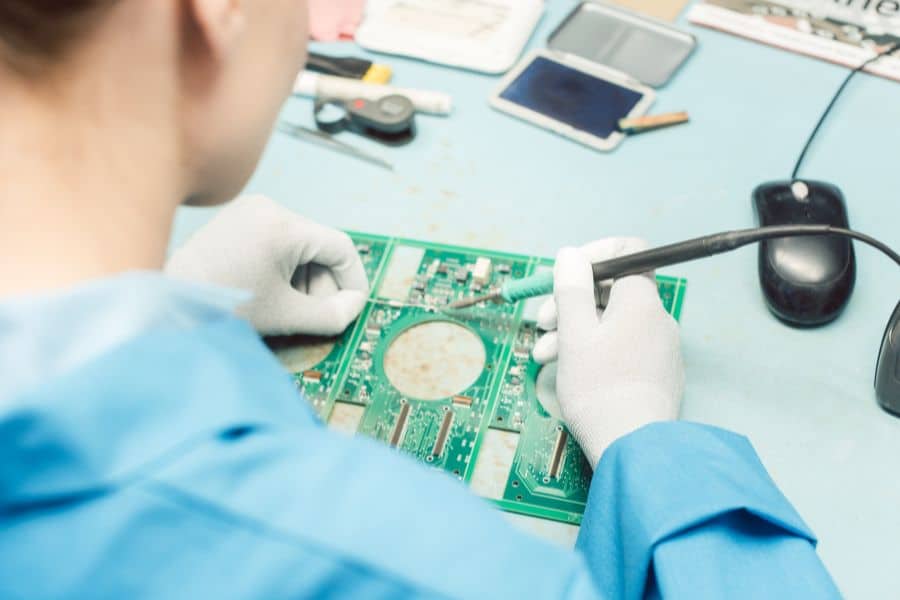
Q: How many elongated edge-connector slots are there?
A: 3